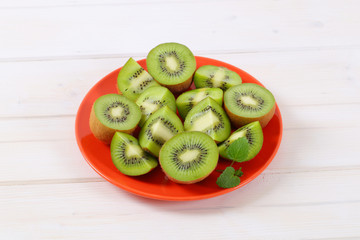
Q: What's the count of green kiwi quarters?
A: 8